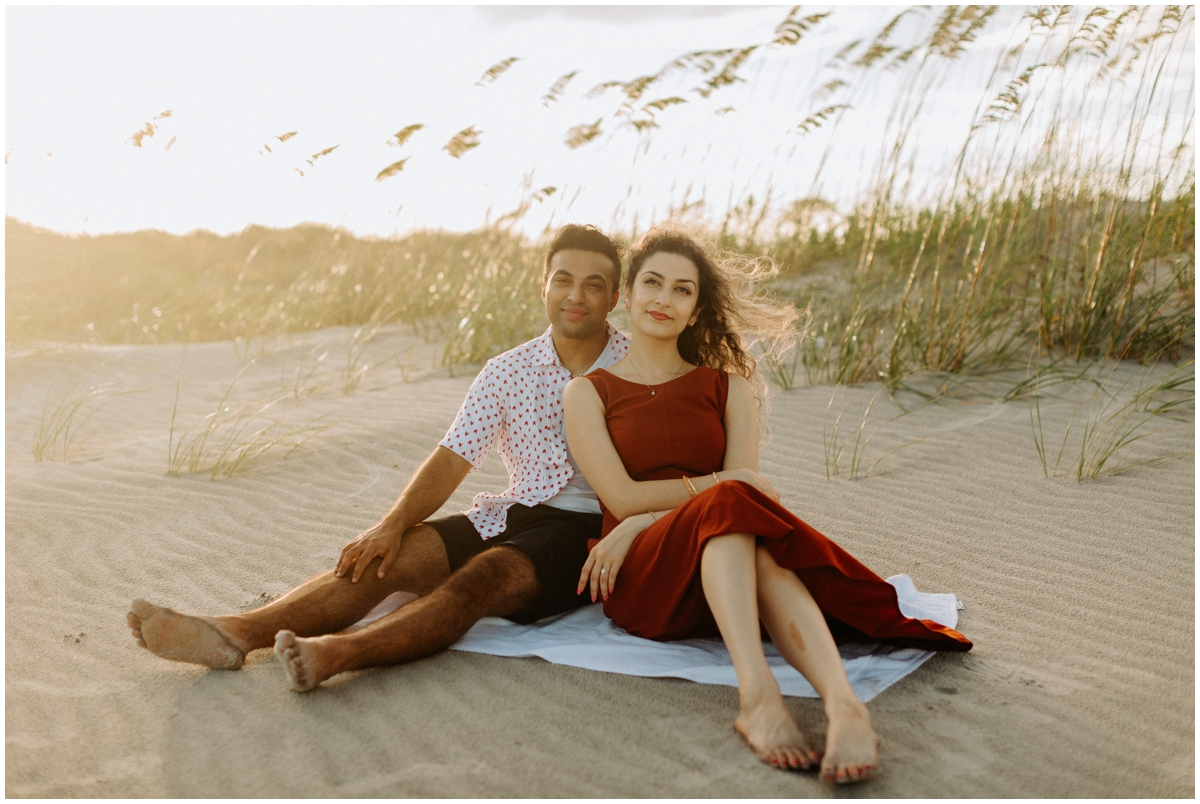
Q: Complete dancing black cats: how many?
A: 0